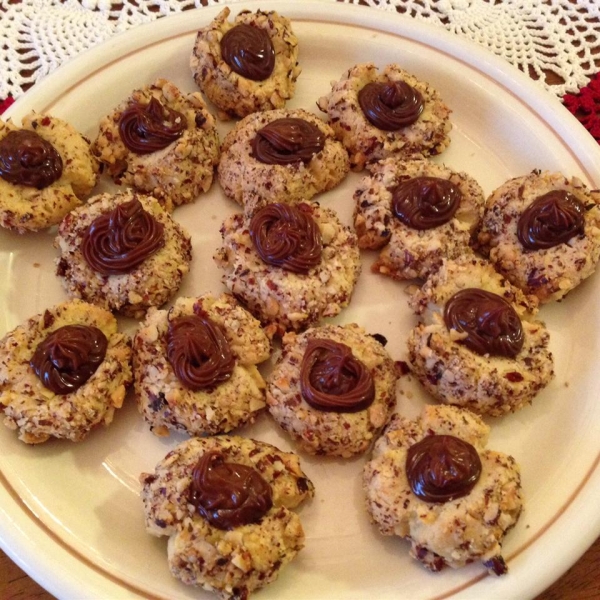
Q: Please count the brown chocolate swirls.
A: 15